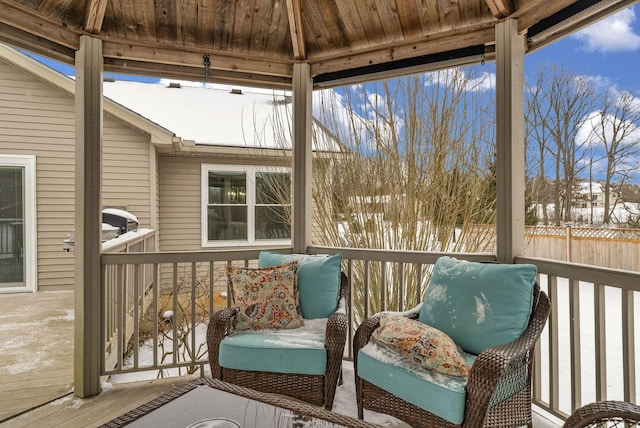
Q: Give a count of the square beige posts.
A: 3